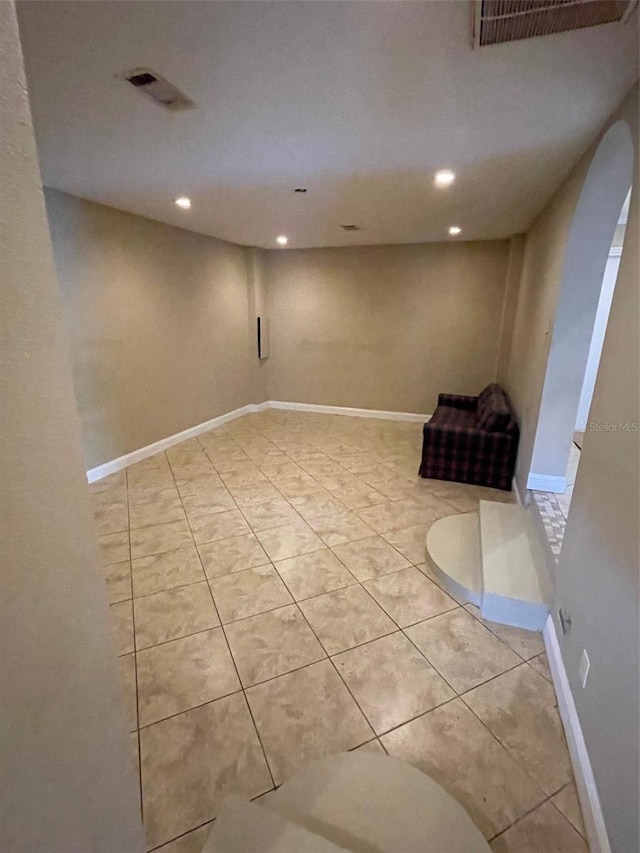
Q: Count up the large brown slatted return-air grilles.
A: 1